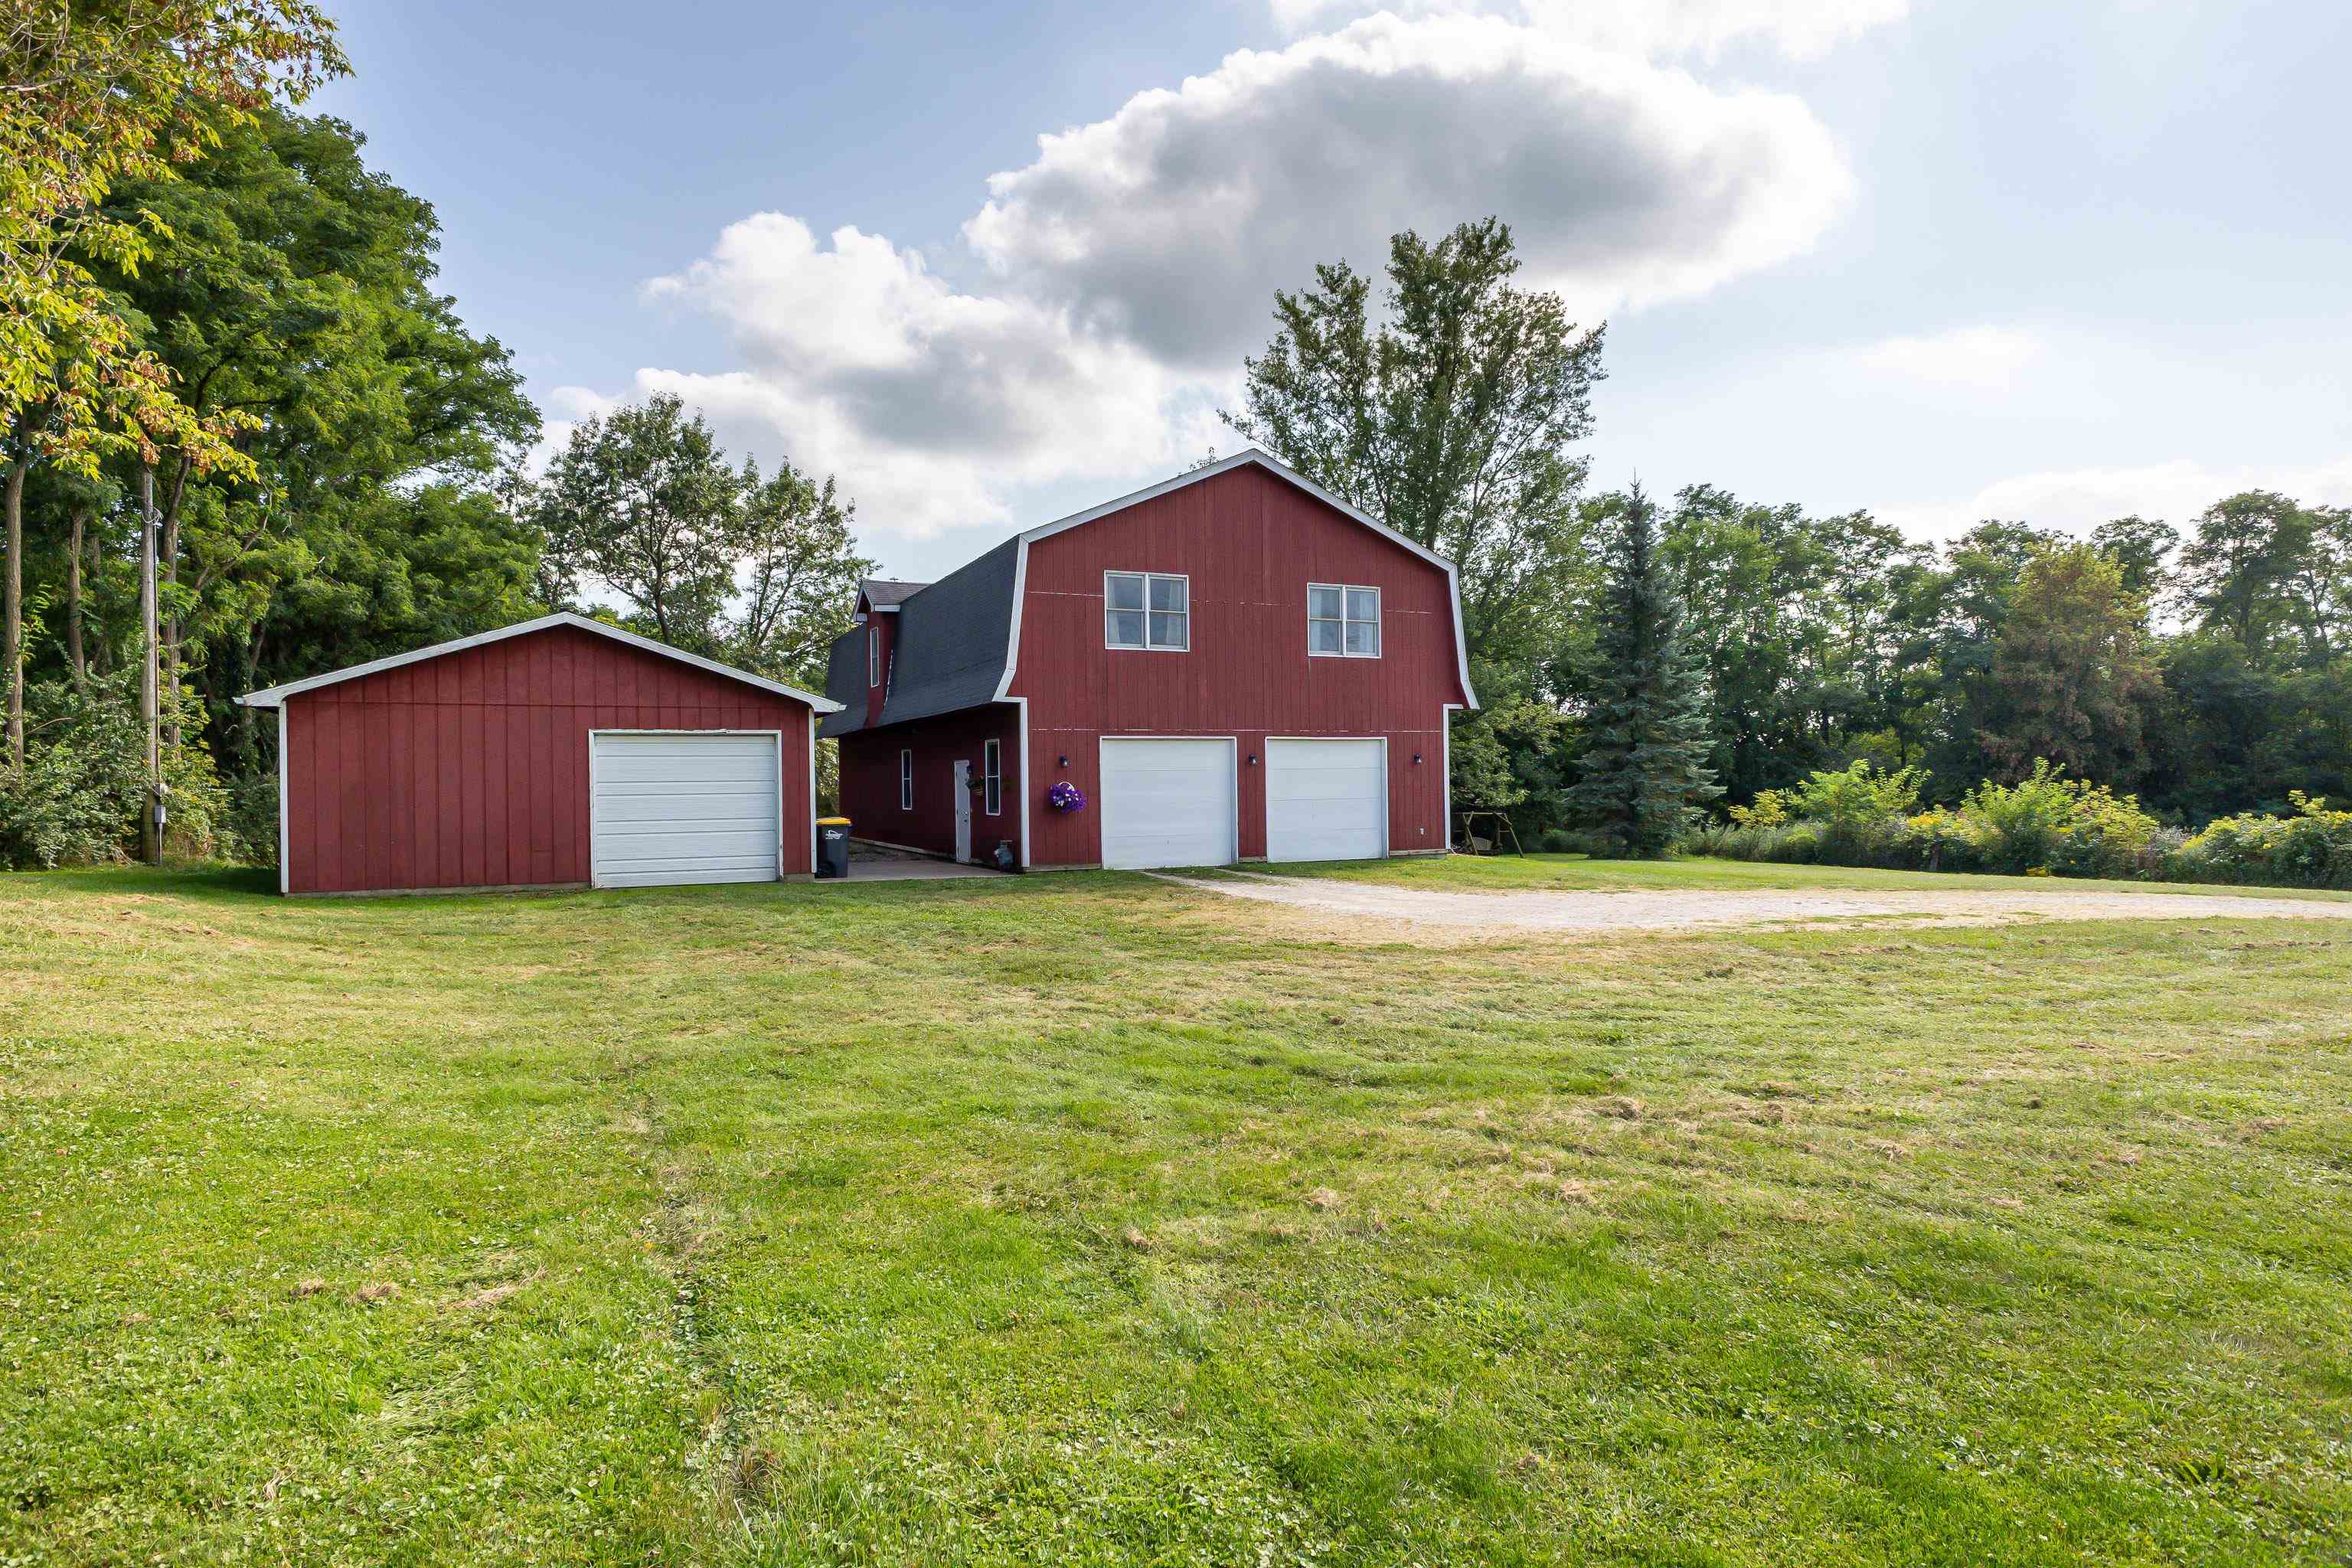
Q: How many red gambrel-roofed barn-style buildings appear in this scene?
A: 1